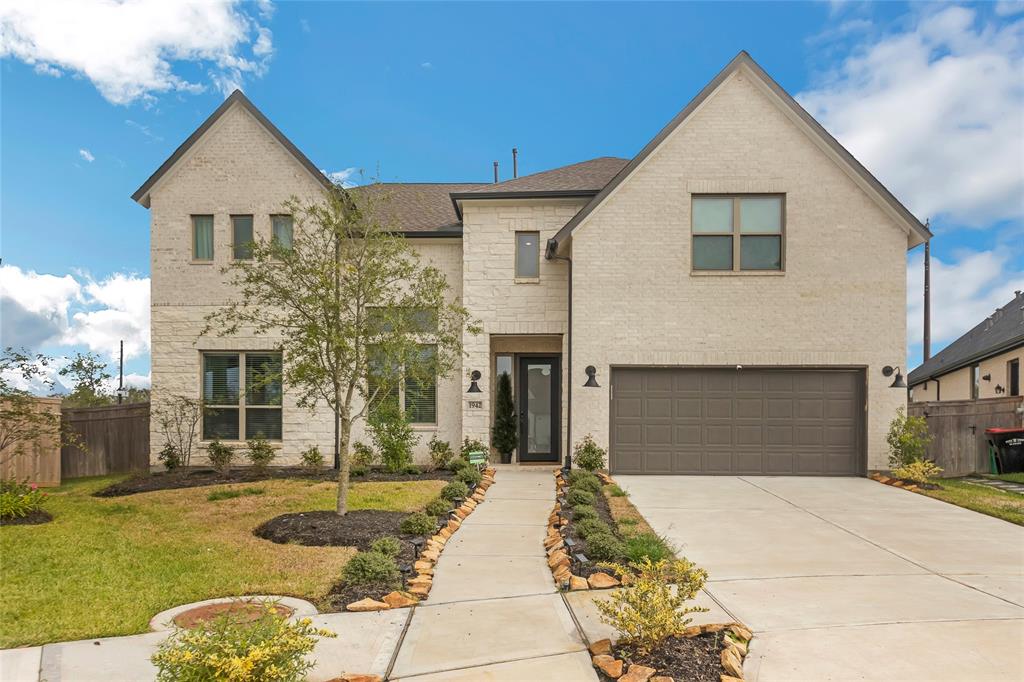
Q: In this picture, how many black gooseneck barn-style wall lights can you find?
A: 3